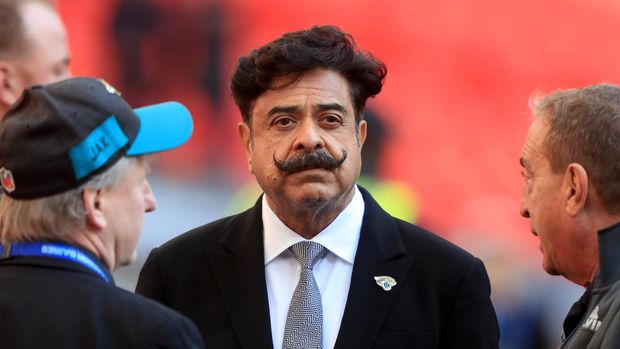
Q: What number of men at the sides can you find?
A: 3